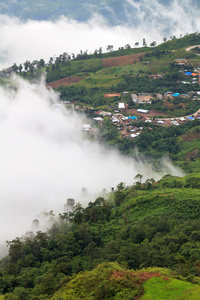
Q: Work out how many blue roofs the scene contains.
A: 4